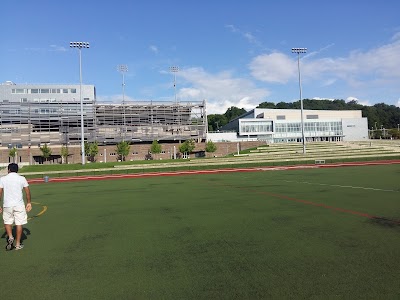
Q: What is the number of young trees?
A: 8